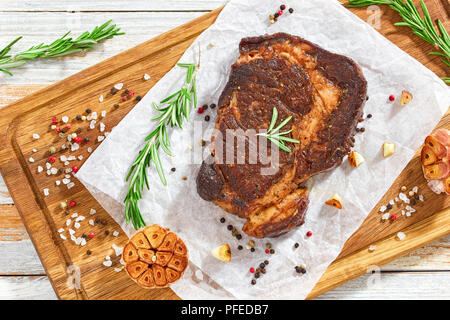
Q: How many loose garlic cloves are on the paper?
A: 5